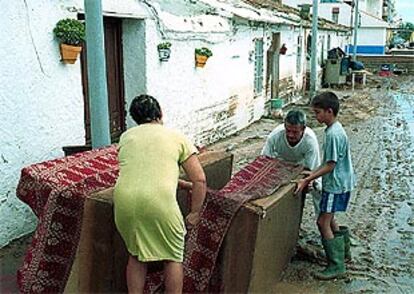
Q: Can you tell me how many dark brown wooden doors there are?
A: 1